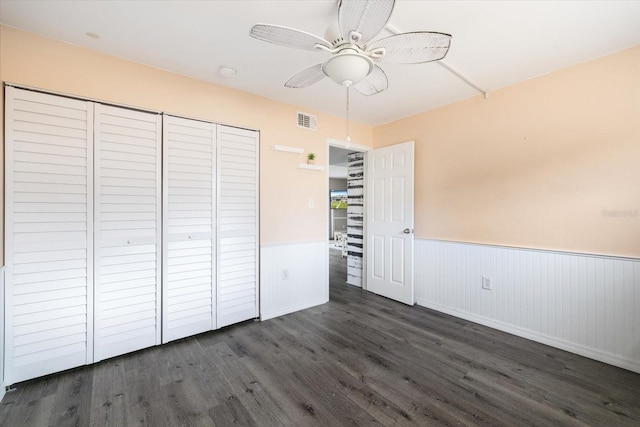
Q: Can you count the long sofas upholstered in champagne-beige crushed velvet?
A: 0